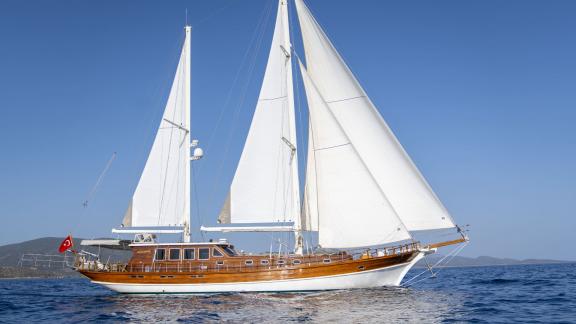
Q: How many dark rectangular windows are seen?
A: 4